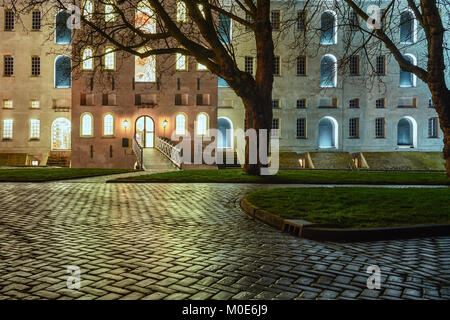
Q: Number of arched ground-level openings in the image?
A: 9